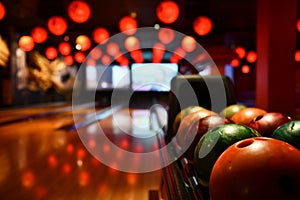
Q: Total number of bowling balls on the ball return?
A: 9